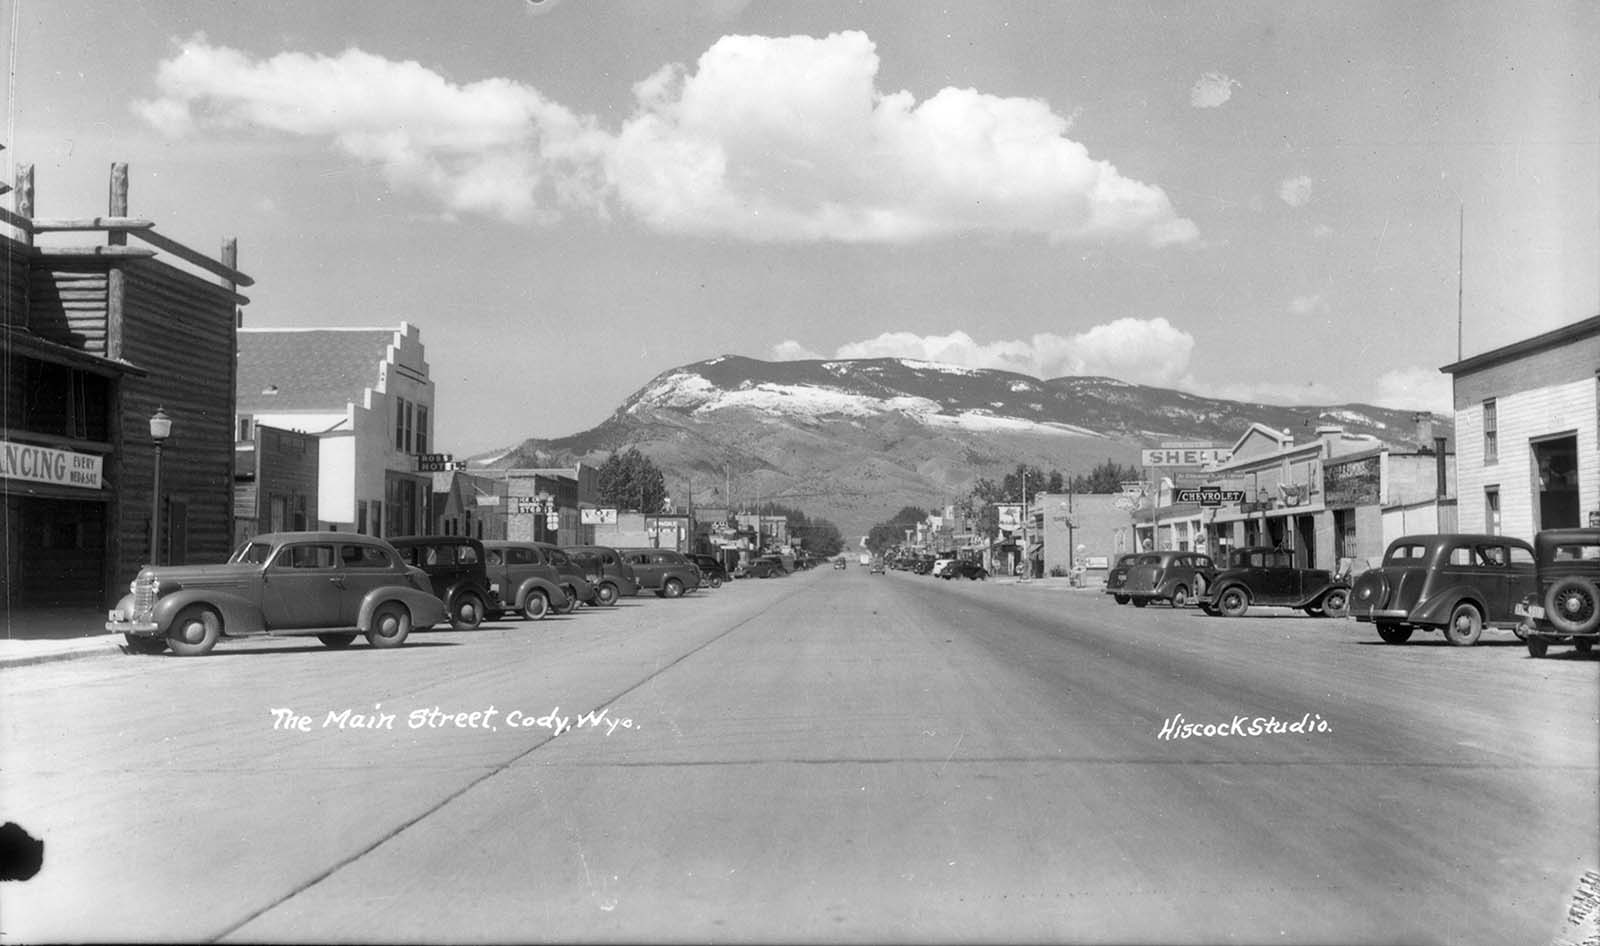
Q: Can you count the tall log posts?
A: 3